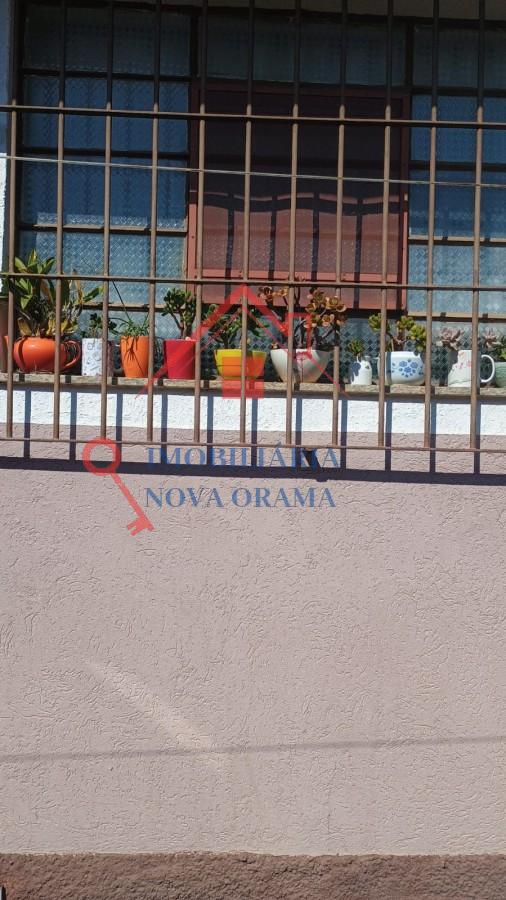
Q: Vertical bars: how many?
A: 11